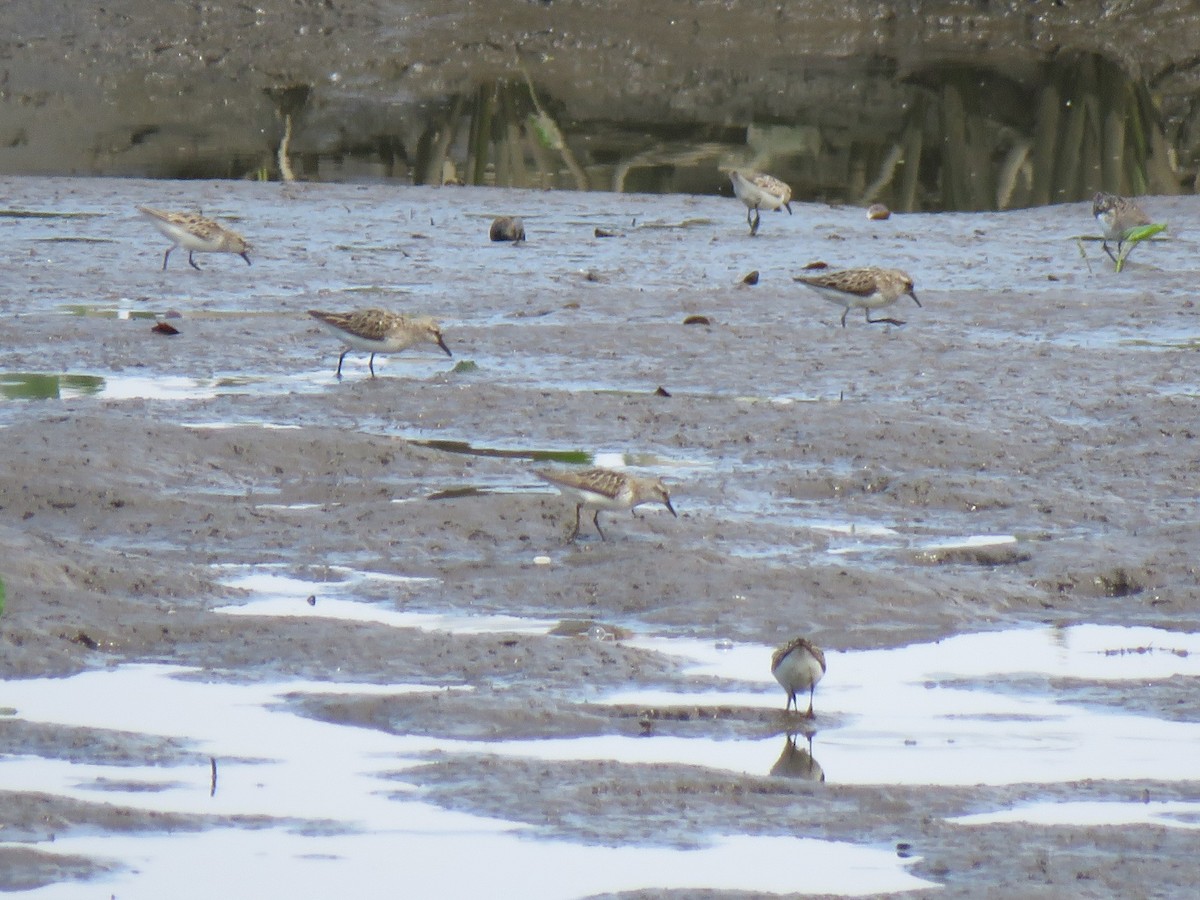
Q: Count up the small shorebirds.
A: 7